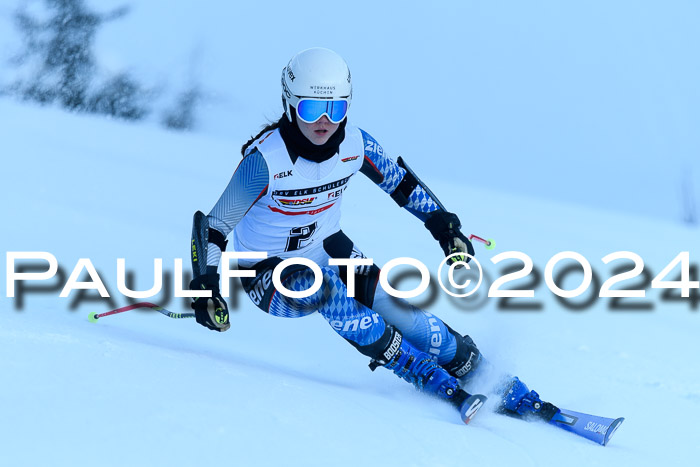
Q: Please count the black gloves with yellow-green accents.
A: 2